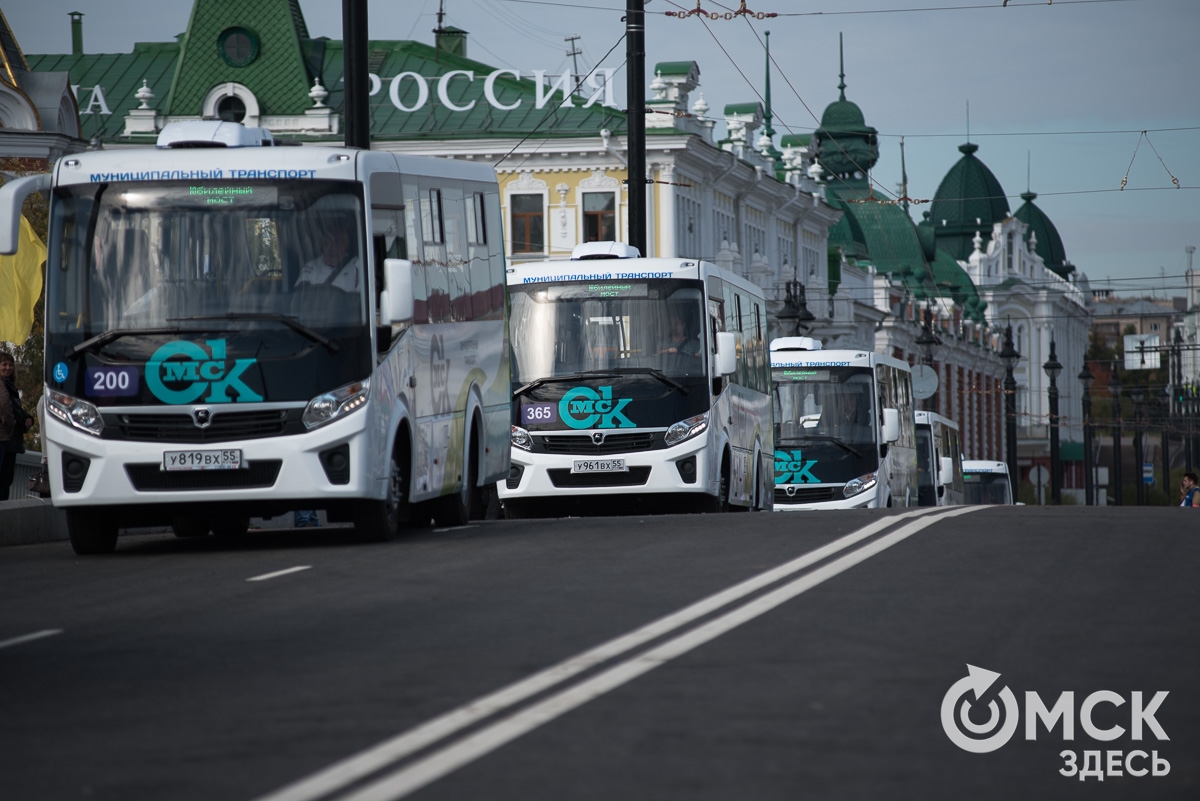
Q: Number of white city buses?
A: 5